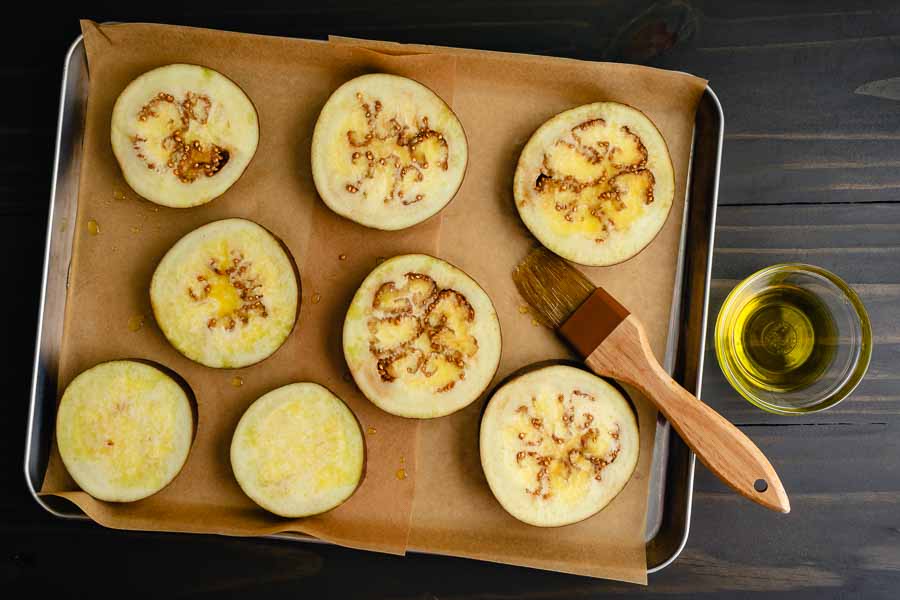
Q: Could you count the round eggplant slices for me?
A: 8